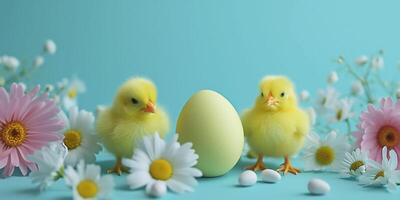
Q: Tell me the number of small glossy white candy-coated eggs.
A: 4